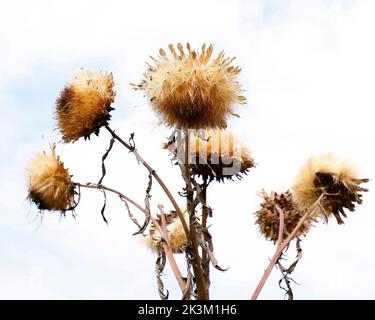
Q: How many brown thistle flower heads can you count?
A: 7